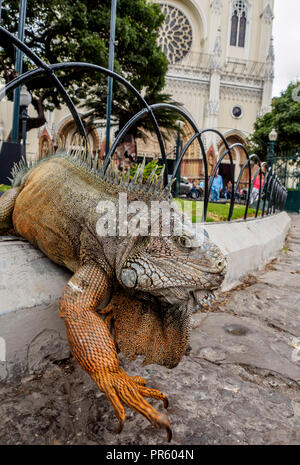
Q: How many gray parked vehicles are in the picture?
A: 1